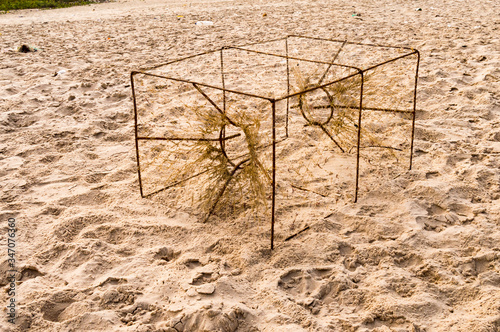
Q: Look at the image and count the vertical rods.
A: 6